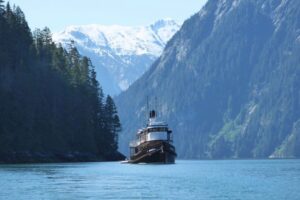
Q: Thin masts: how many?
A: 2